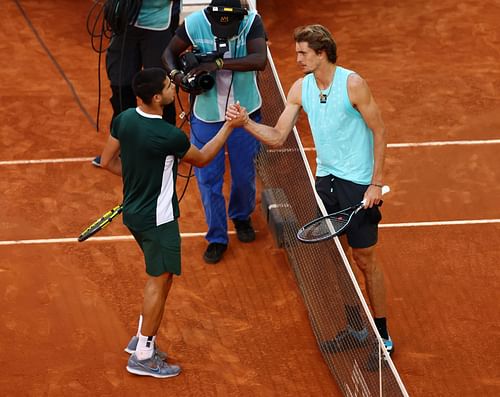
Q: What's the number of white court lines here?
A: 2